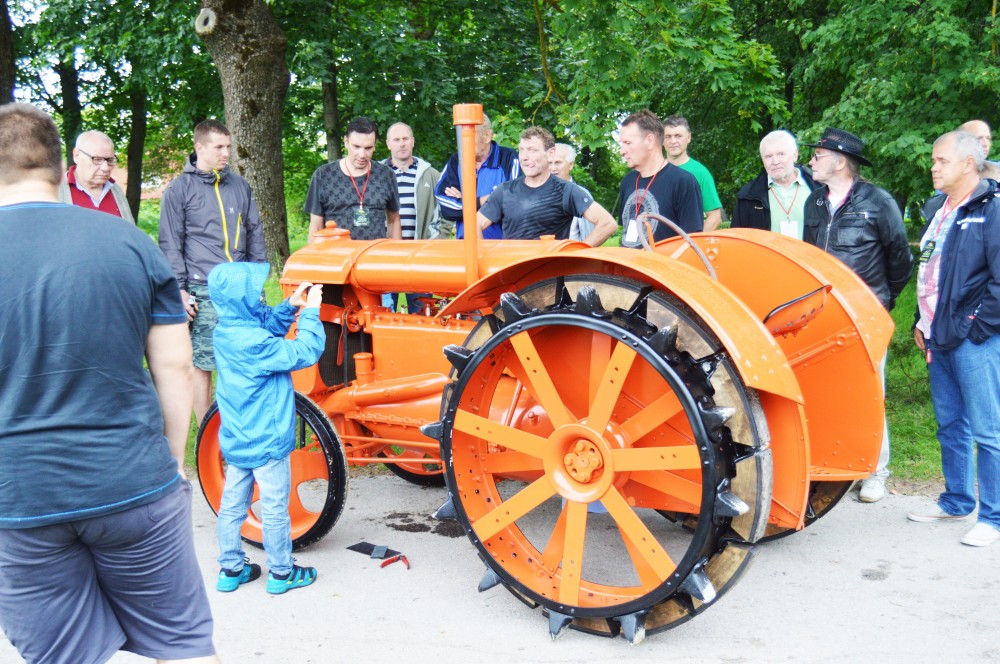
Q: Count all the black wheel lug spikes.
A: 12